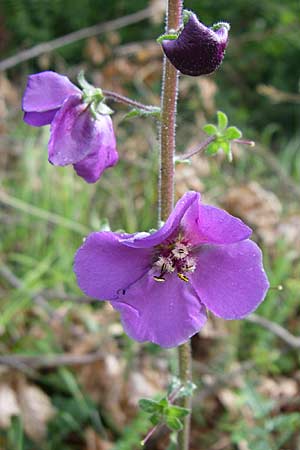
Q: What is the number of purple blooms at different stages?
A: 3